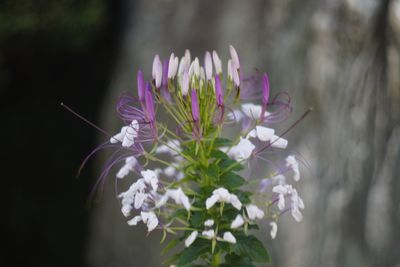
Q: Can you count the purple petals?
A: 6